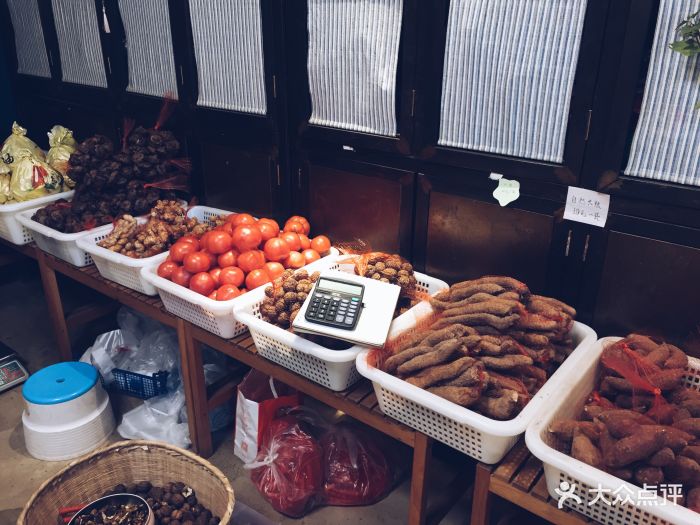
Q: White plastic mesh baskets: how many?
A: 7